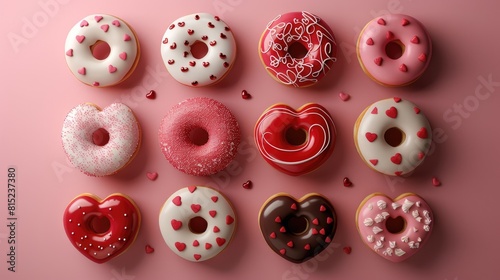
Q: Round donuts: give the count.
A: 7